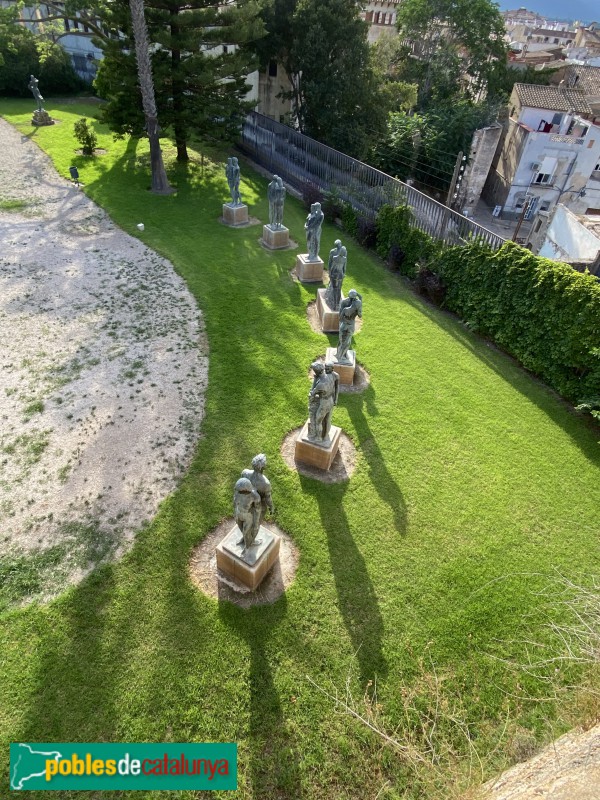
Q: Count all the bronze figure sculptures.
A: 8